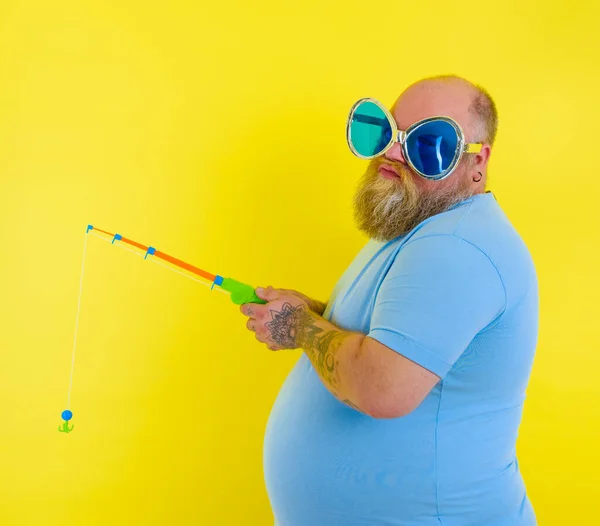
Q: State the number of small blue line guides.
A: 4